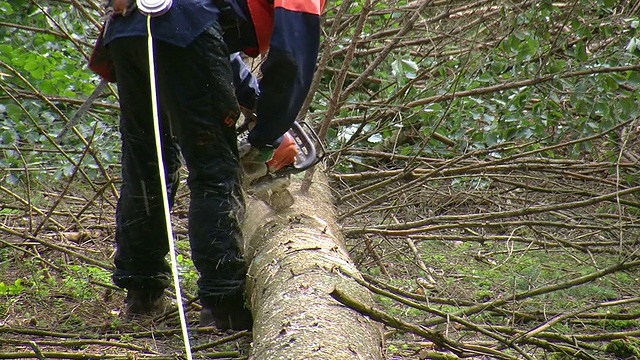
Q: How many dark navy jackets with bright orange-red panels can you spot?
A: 1